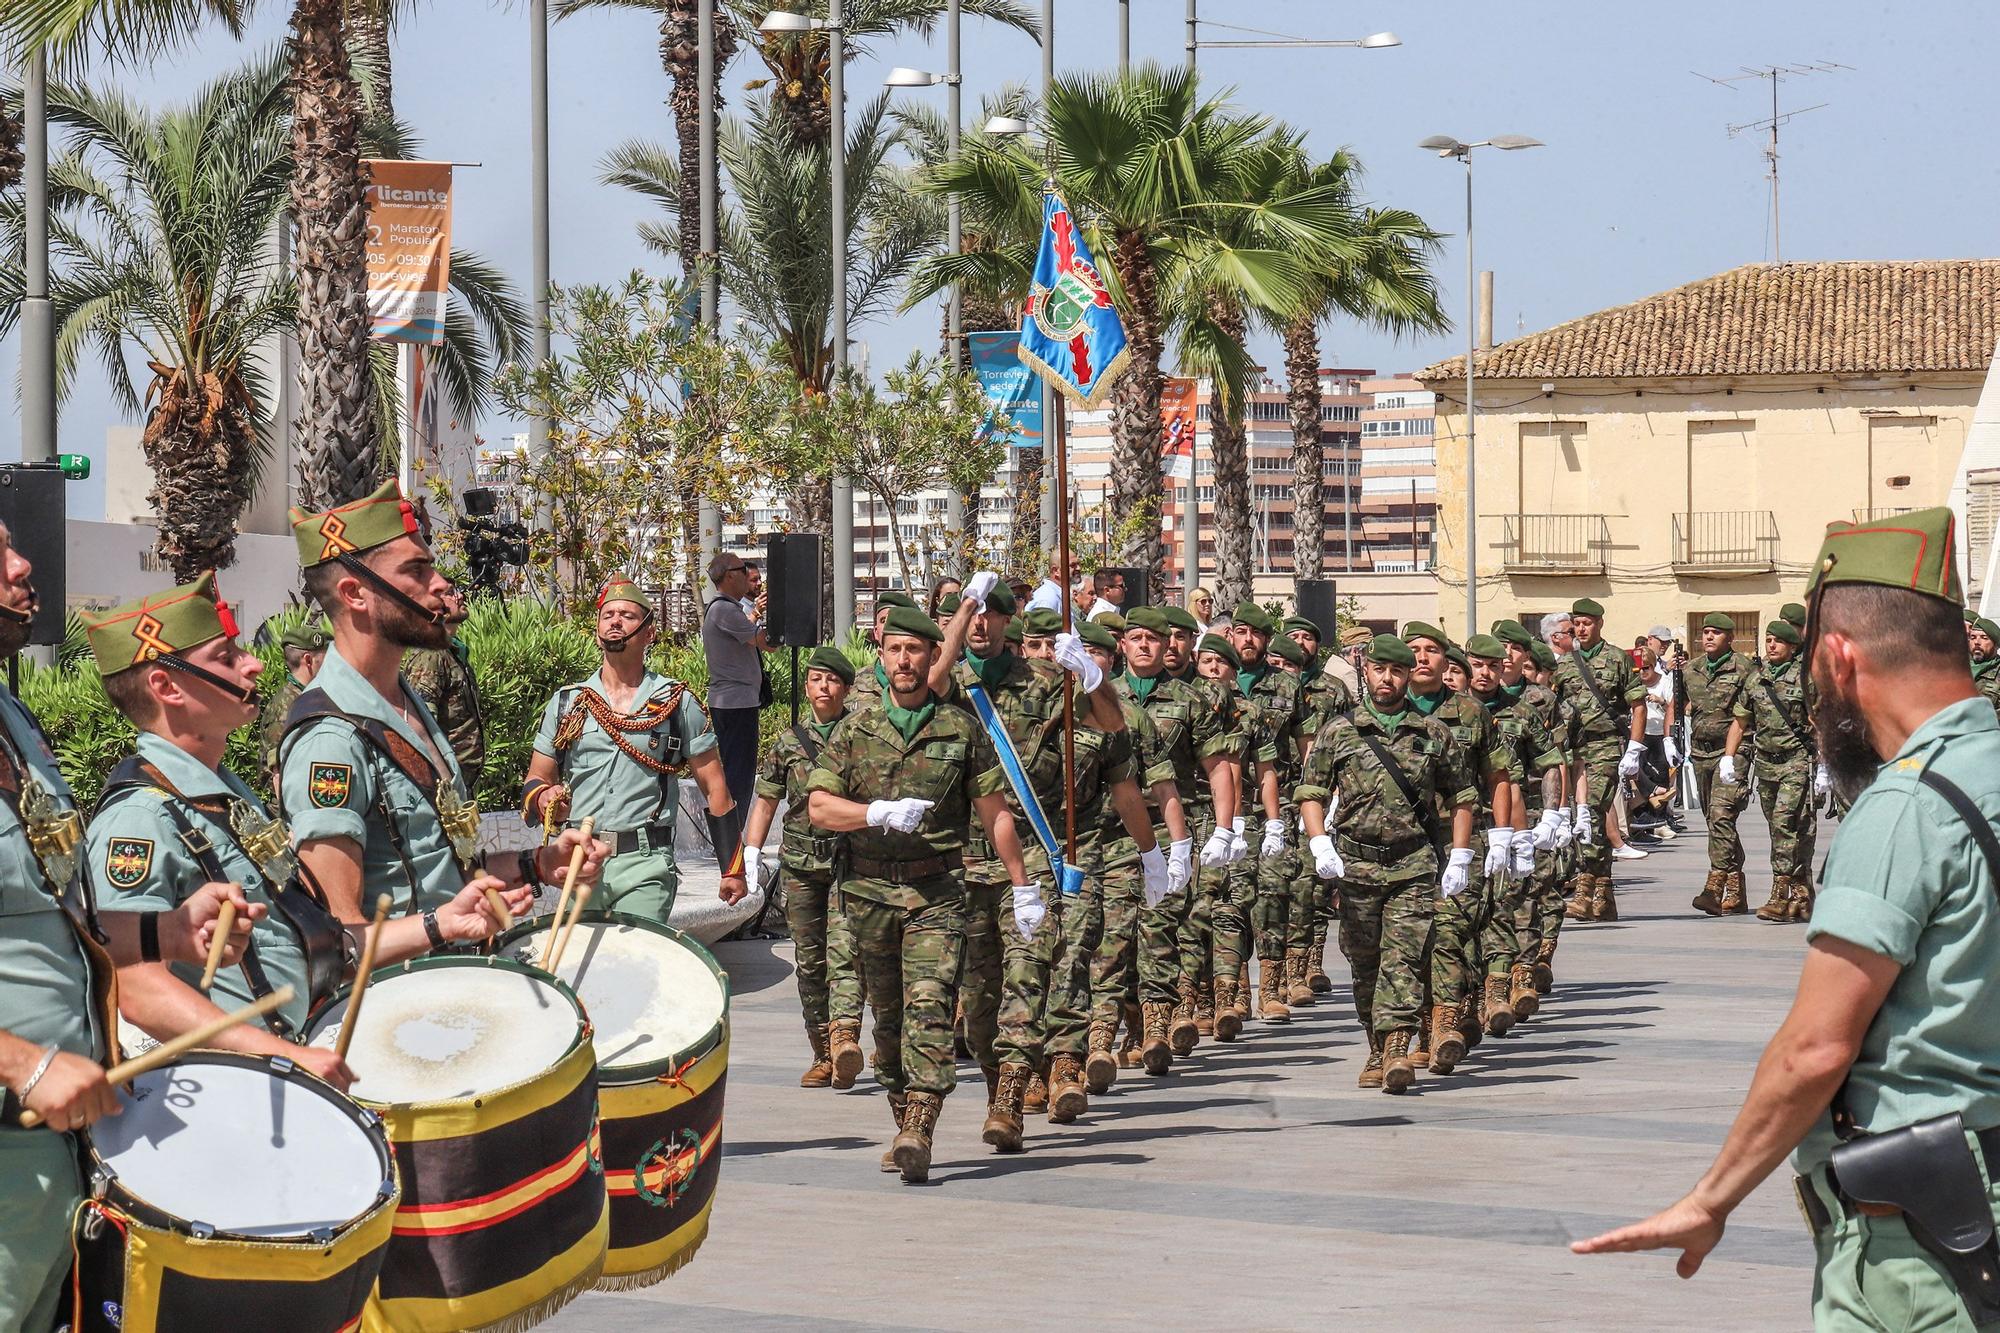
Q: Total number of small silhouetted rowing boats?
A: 0